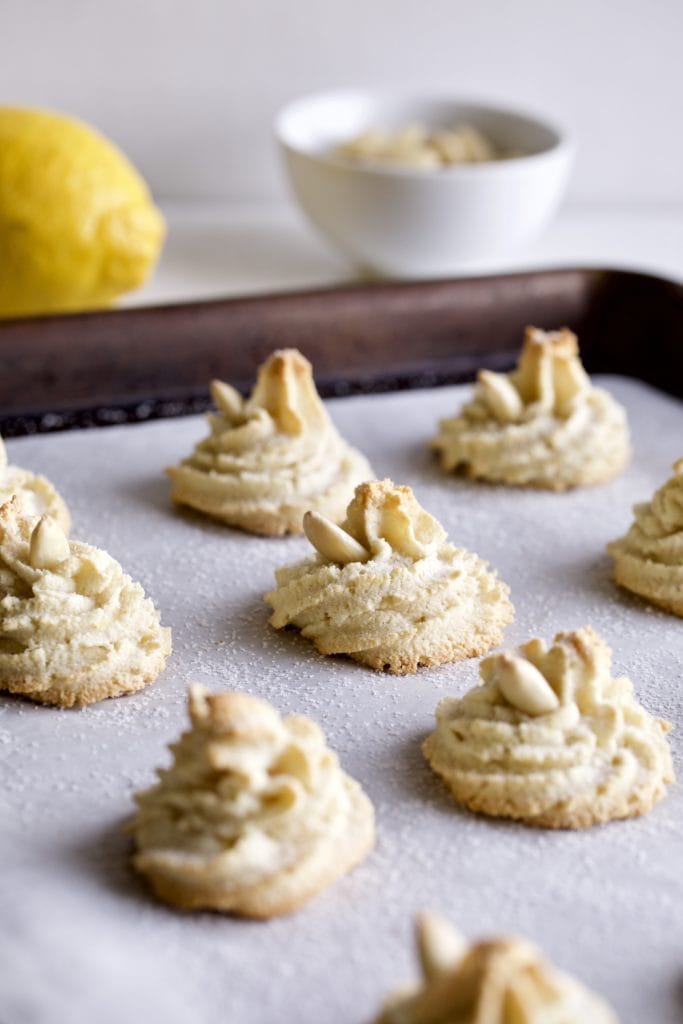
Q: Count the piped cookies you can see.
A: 9